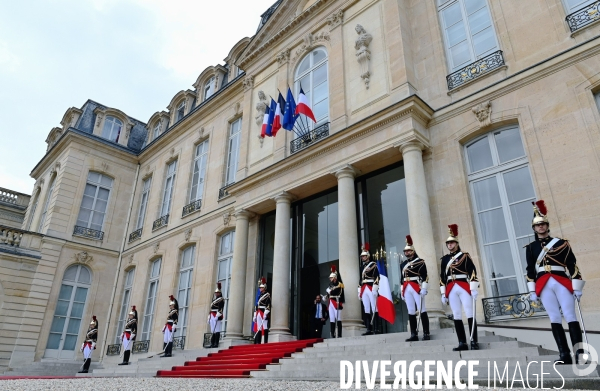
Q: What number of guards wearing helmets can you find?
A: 10